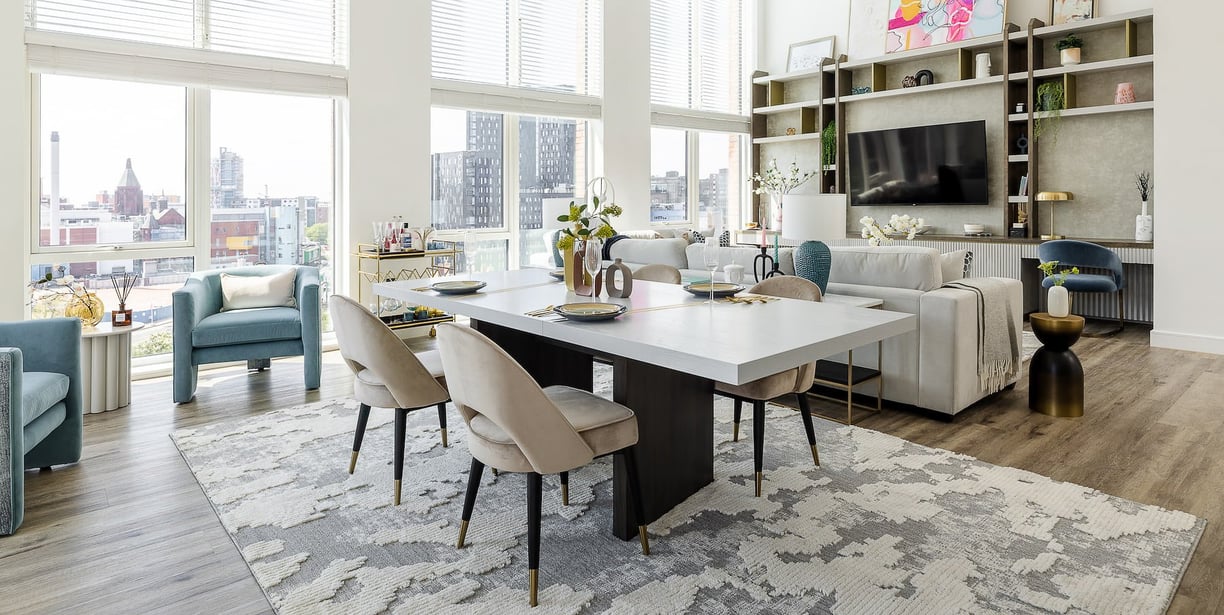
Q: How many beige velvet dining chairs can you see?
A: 4